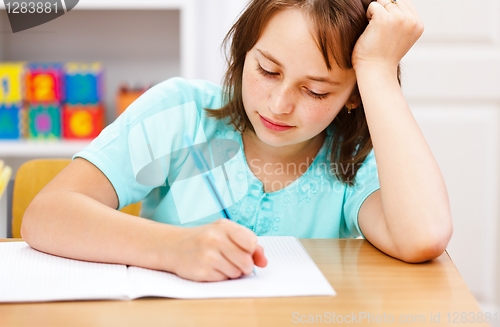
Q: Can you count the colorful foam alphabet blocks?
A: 6